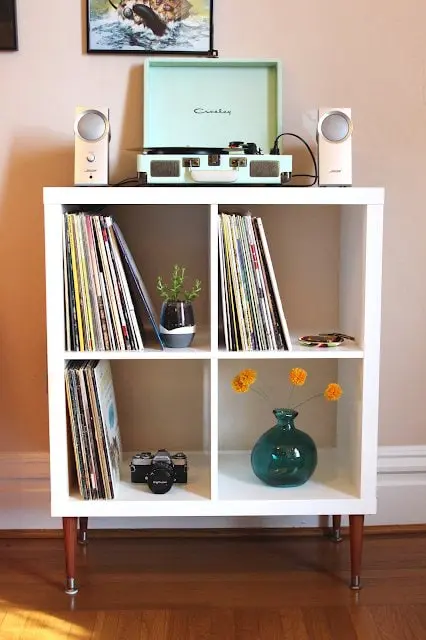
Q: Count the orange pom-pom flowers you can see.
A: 4